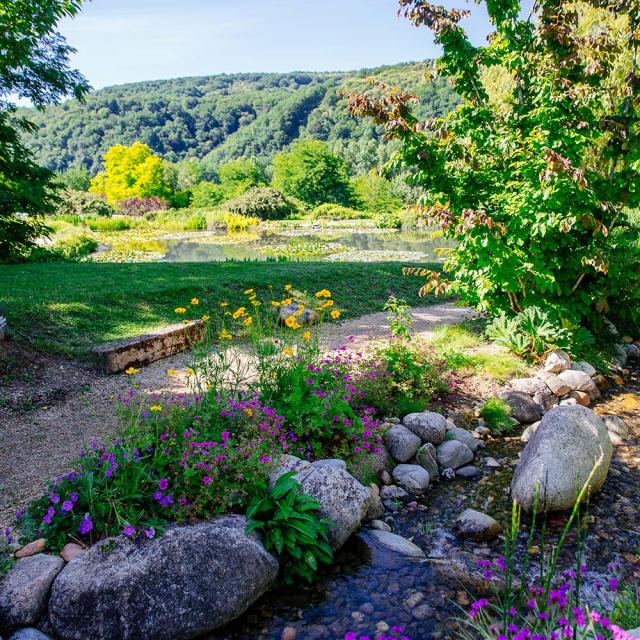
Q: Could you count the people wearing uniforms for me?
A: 0